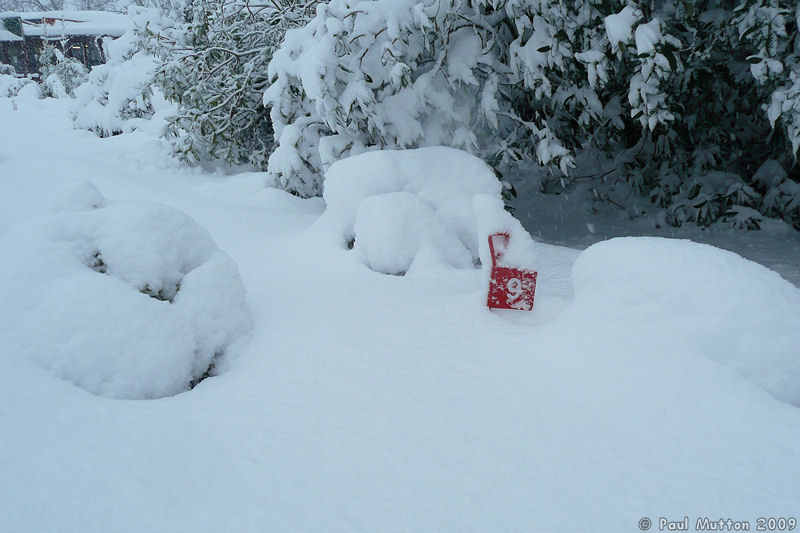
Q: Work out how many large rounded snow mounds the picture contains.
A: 3